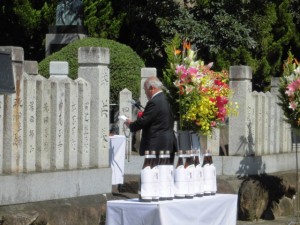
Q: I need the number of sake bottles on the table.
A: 10